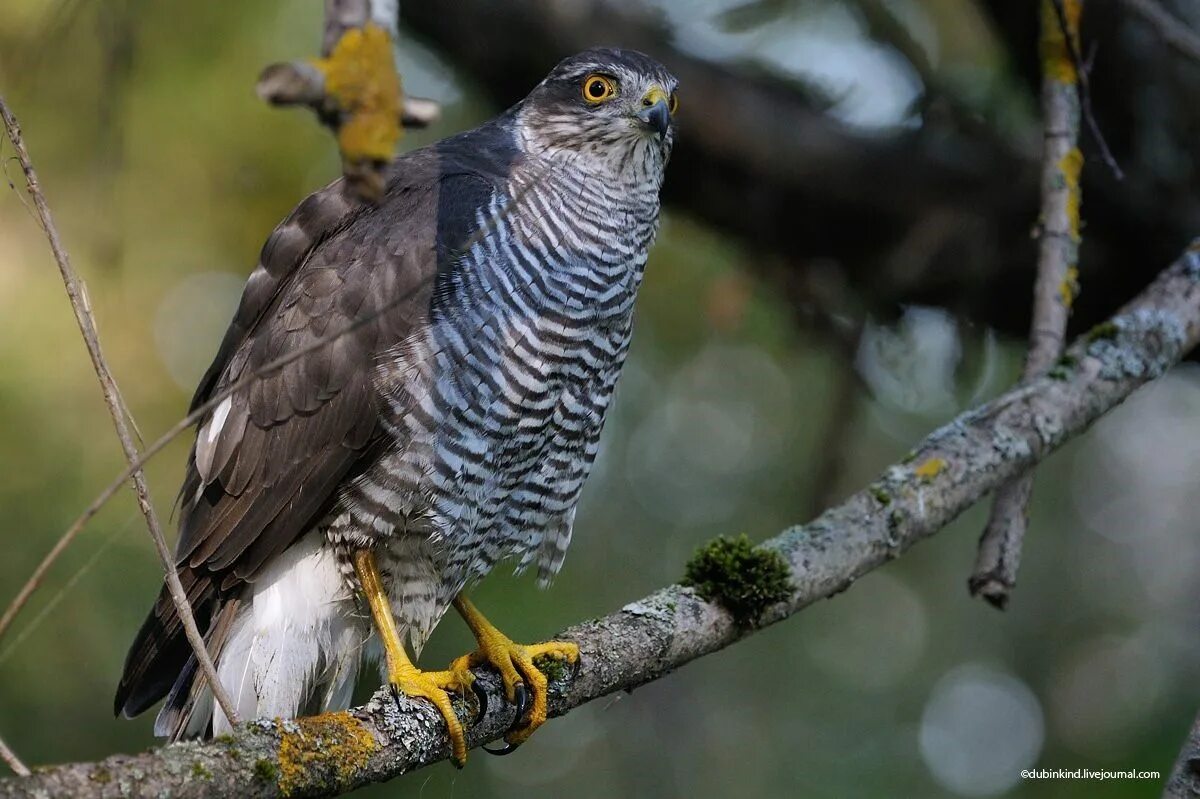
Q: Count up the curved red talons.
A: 0